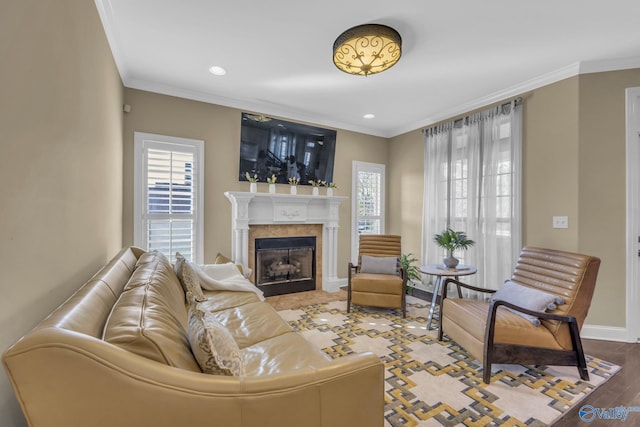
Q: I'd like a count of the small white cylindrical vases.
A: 5